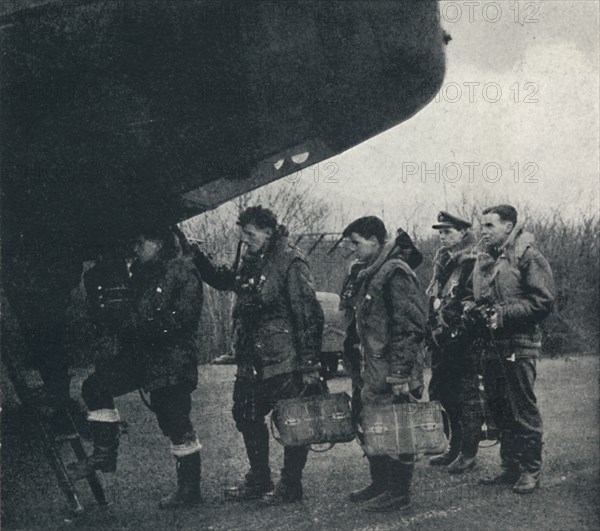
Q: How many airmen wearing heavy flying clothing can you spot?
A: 5